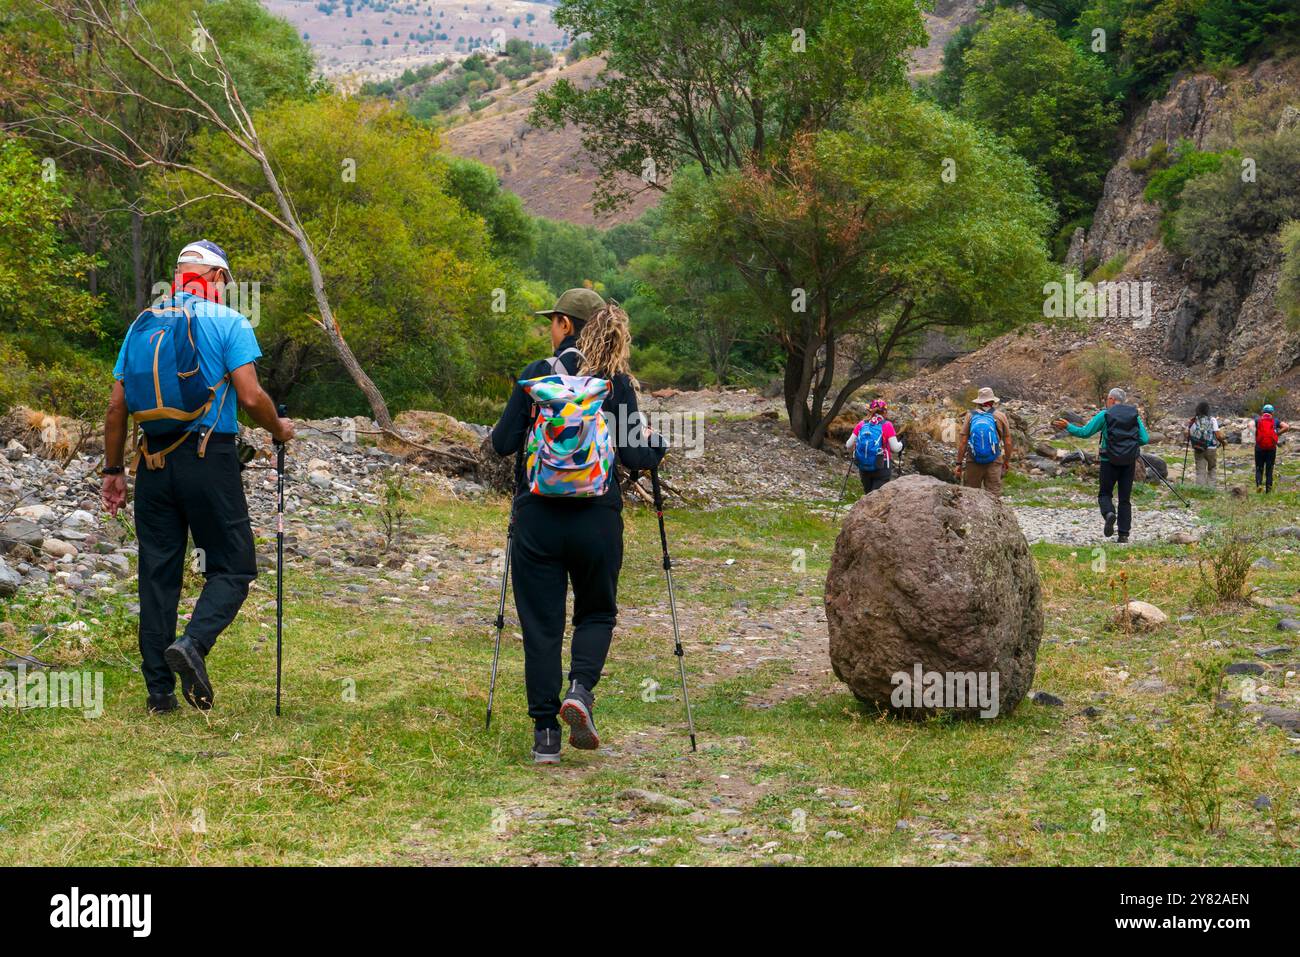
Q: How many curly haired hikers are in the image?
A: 1